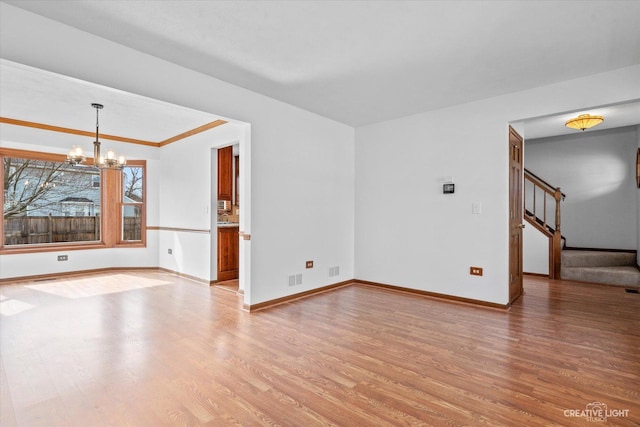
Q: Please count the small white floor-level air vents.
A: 2